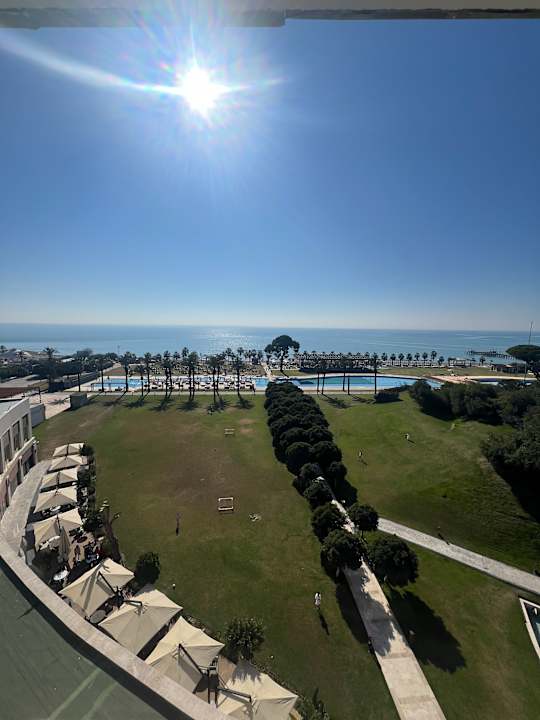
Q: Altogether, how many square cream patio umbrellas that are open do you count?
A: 9